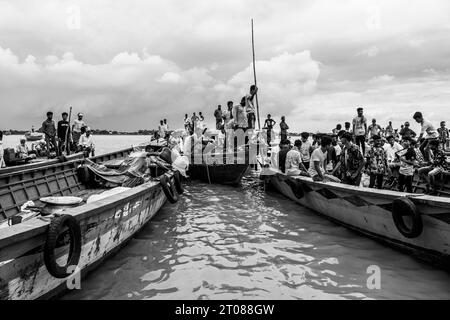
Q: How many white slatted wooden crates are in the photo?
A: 0